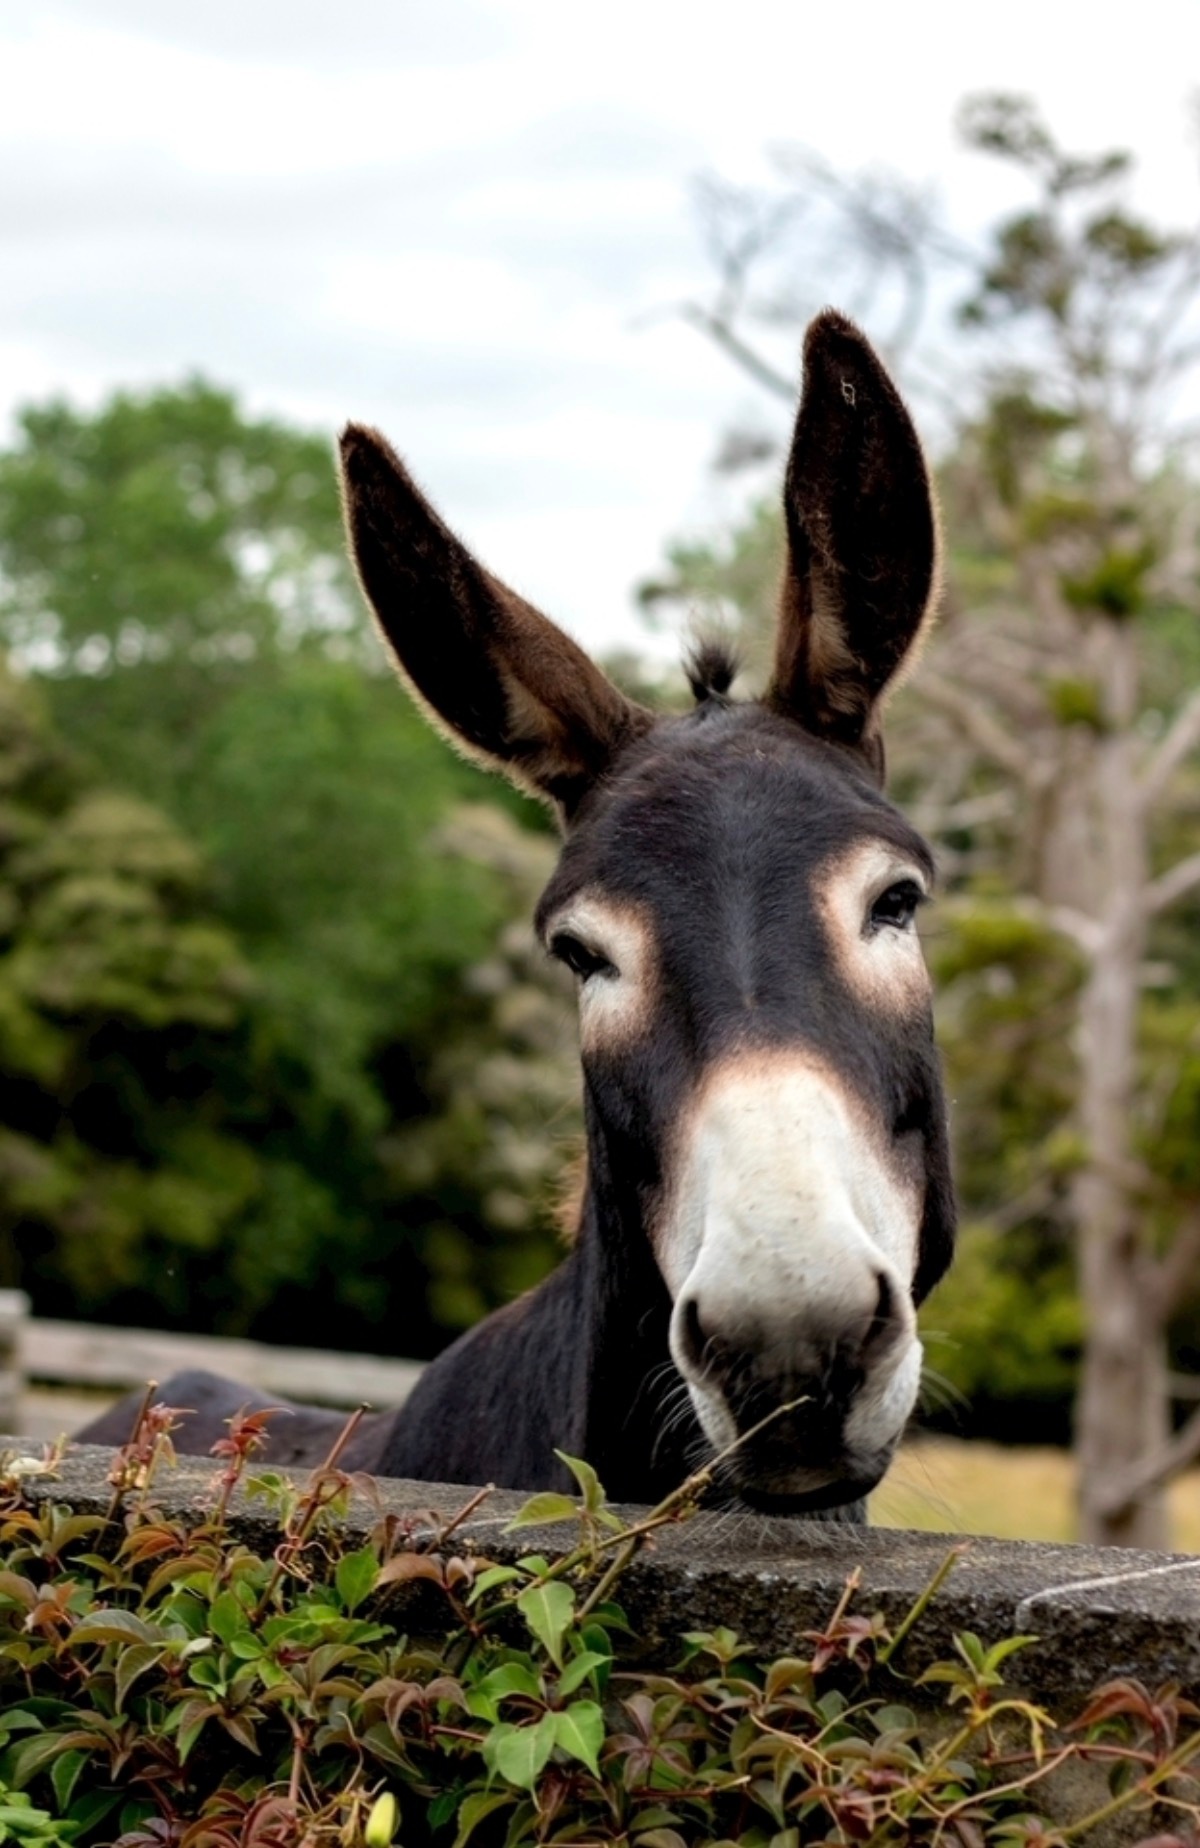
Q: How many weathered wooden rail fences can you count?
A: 1